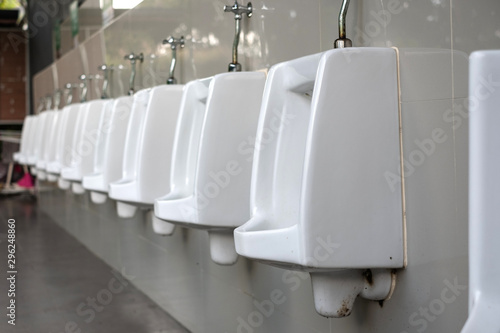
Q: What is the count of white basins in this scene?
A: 11